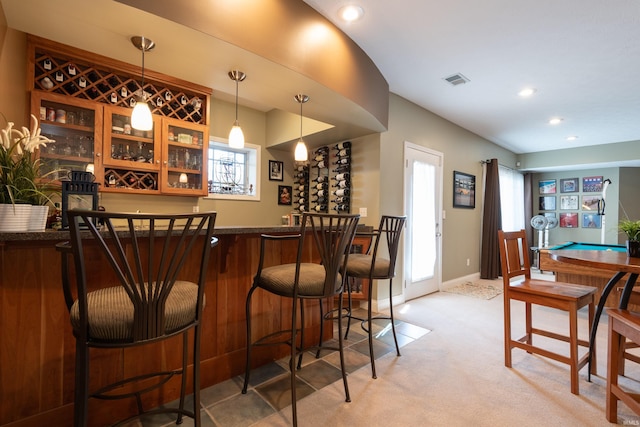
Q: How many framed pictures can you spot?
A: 12